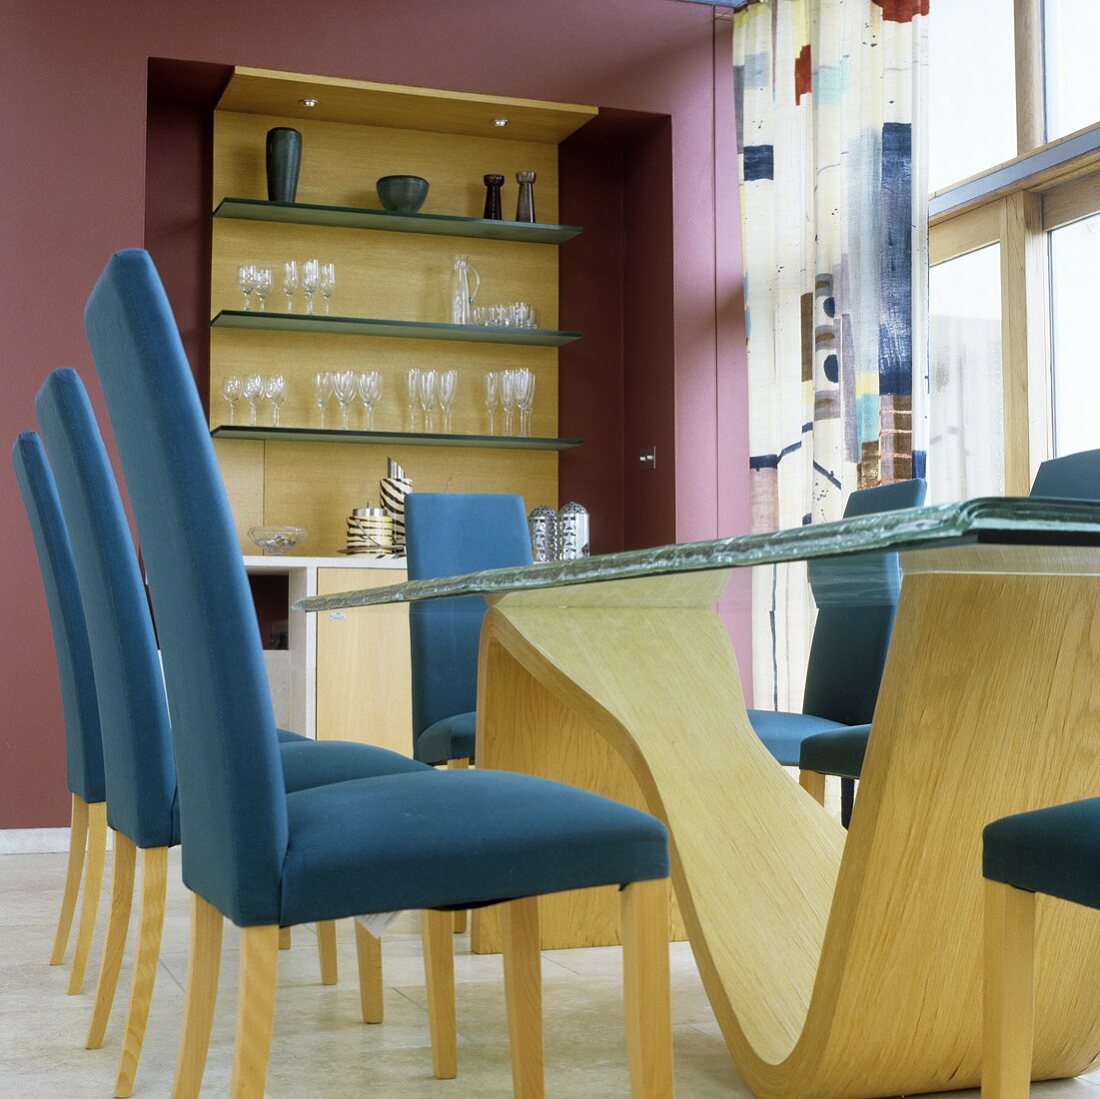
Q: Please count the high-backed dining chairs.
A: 7